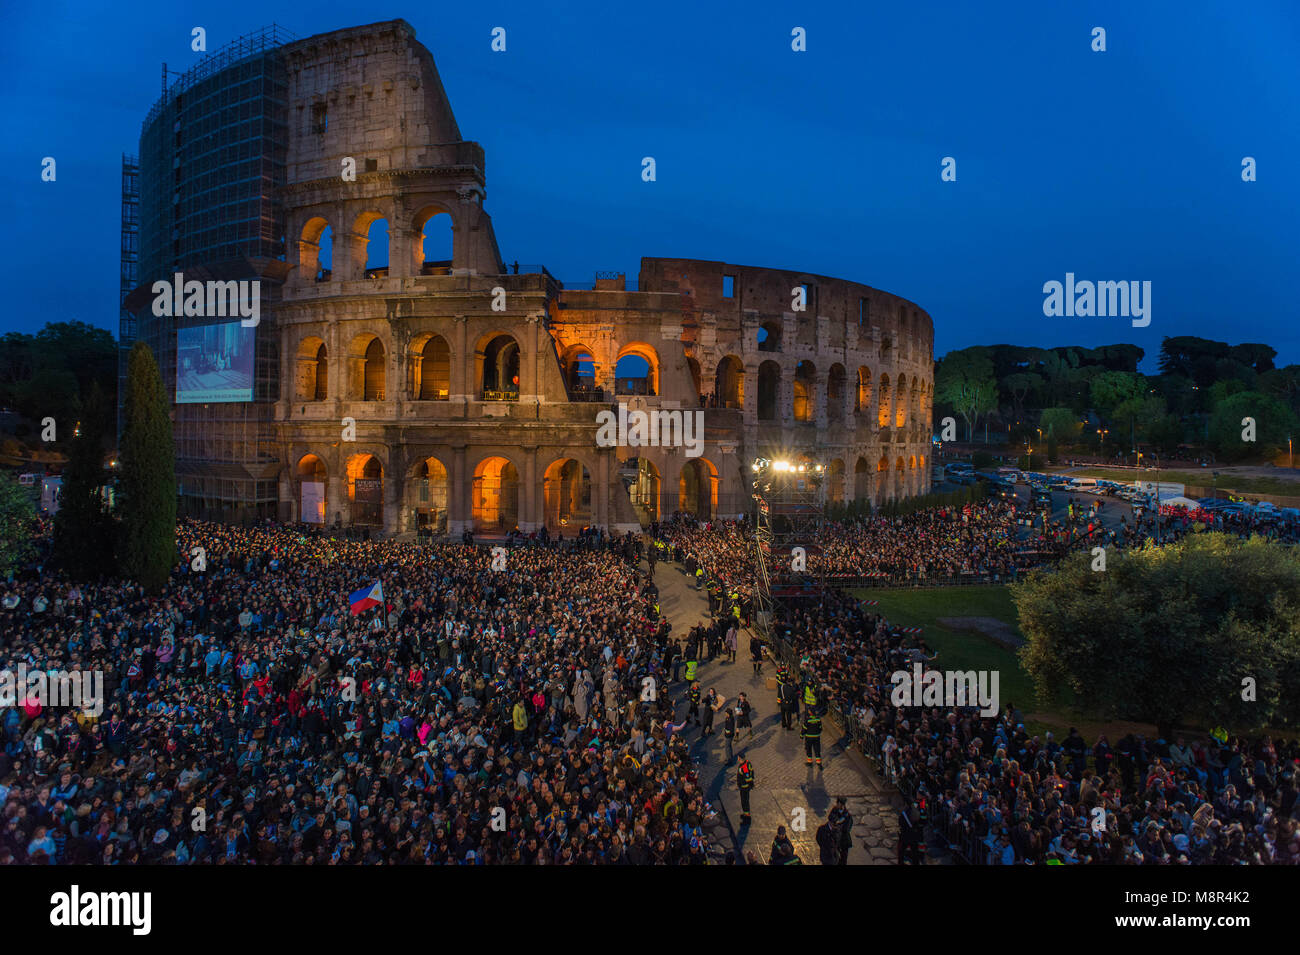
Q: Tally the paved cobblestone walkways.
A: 1